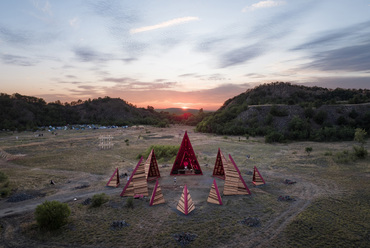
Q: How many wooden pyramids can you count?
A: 10